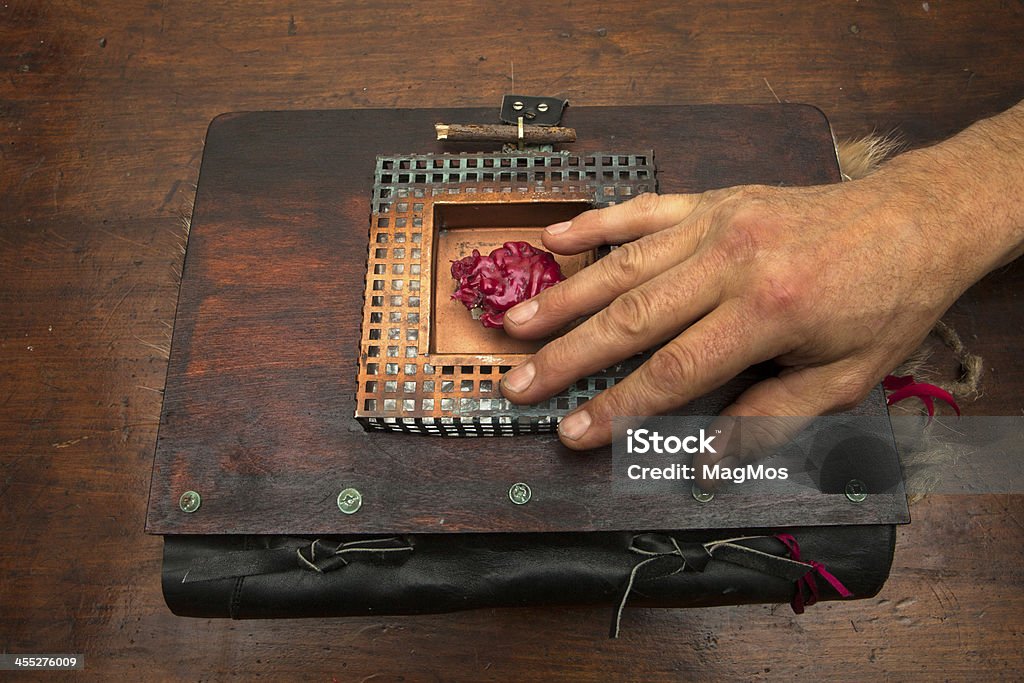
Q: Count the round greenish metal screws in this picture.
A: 5